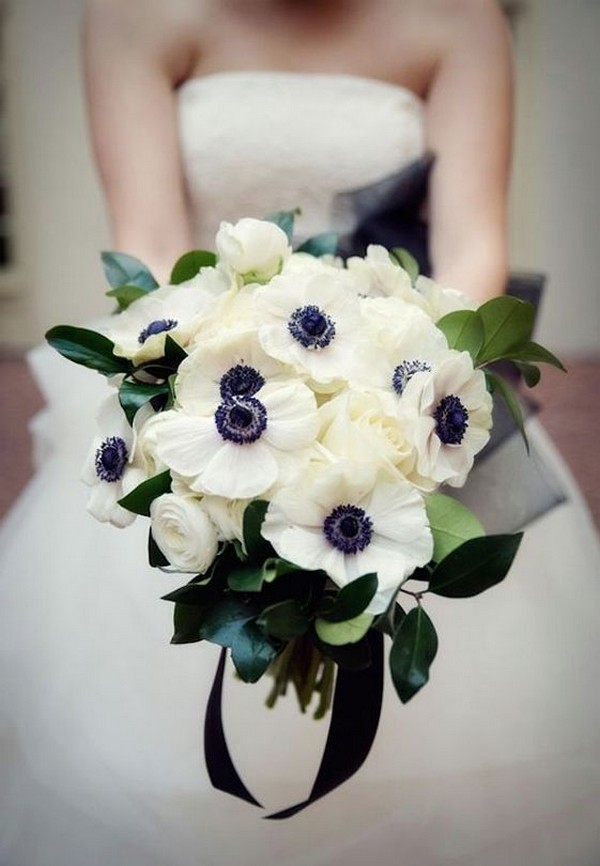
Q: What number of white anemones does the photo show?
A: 8